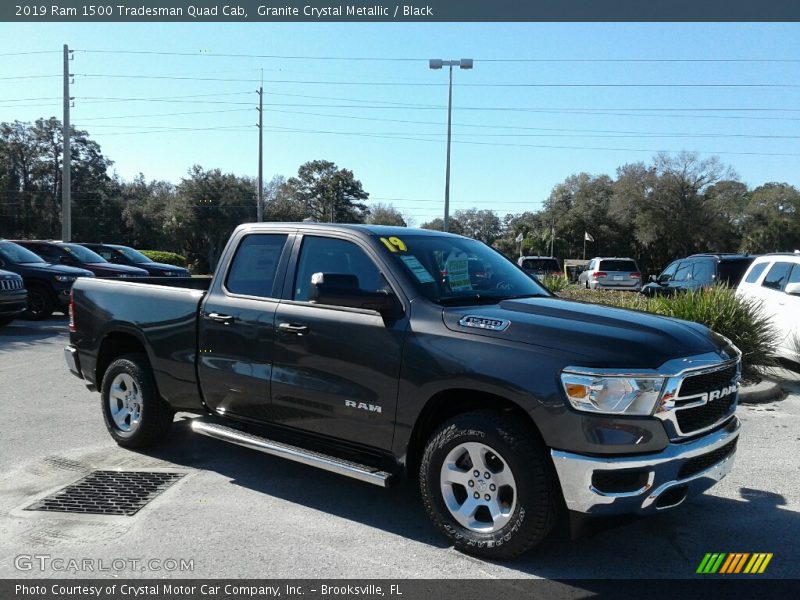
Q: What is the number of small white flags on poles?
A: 2